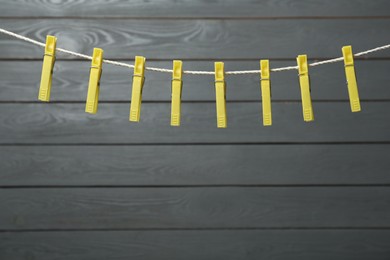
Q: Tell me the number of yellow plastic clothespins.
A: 8